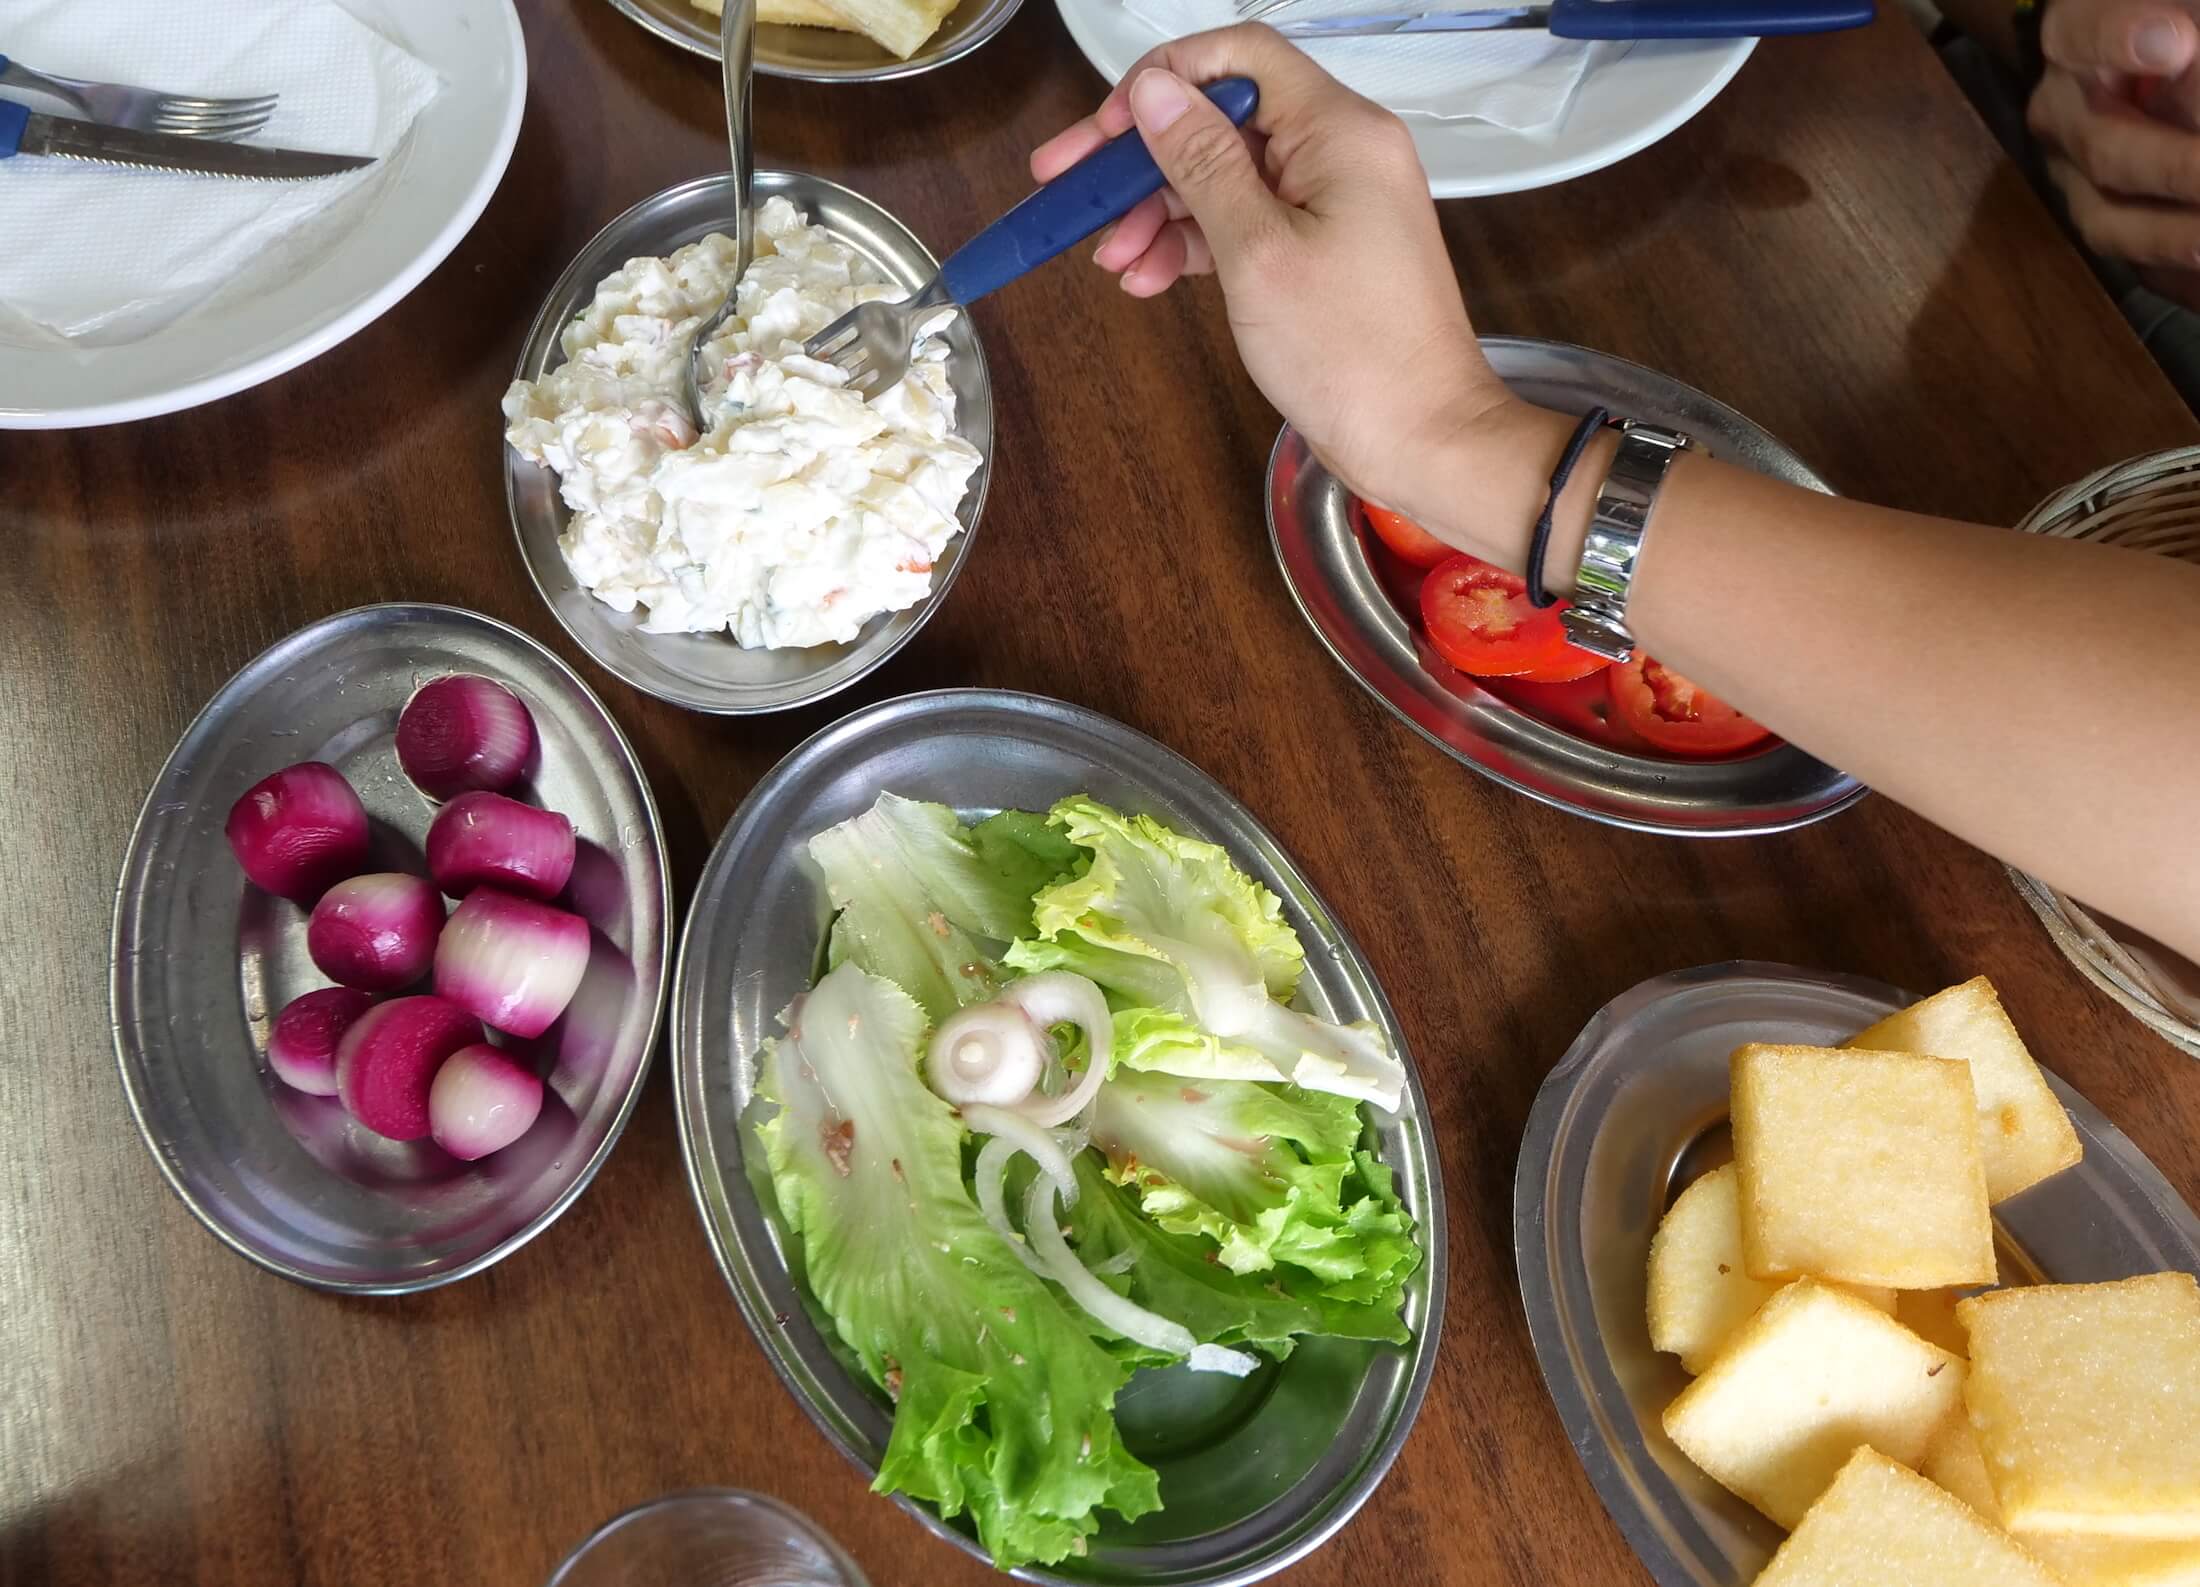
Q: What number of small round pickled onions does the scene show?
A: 8